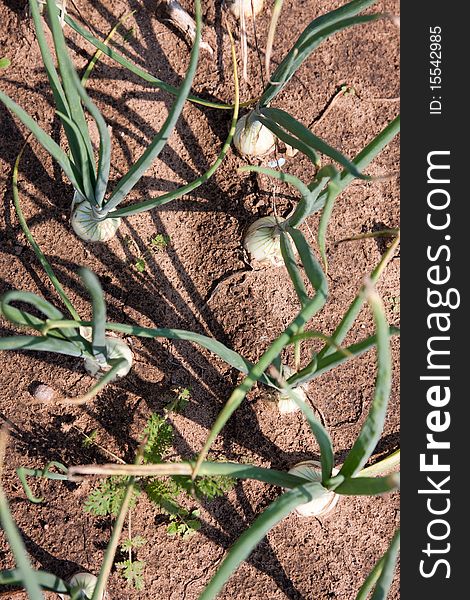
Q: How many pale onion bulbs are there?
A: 8